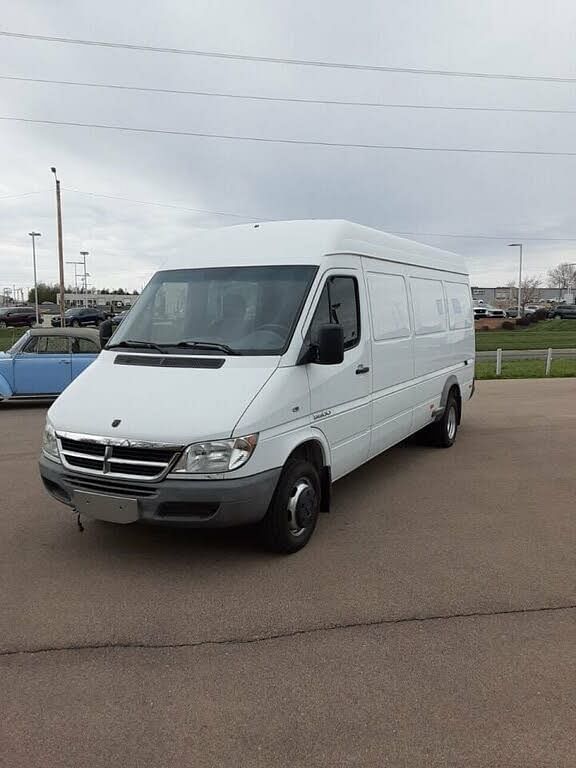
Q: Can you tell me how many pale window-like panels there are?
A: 3